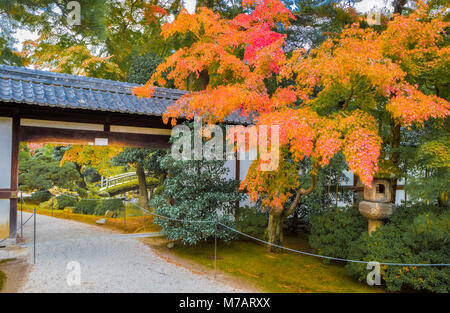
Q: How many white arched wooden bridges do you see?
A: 1